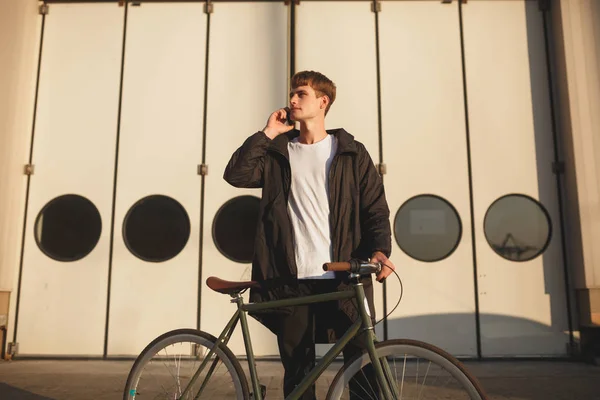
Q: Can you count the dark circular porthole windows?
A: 5